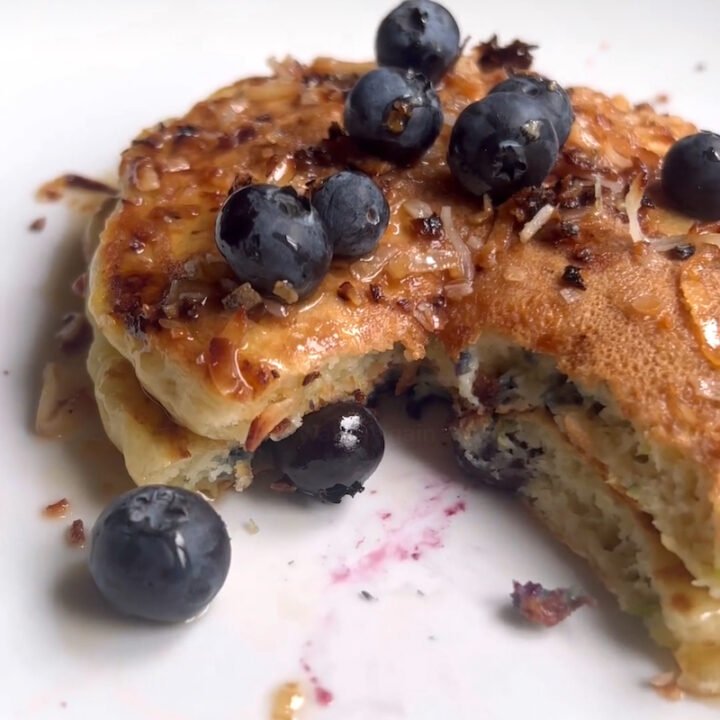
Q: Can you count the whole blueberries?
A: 9